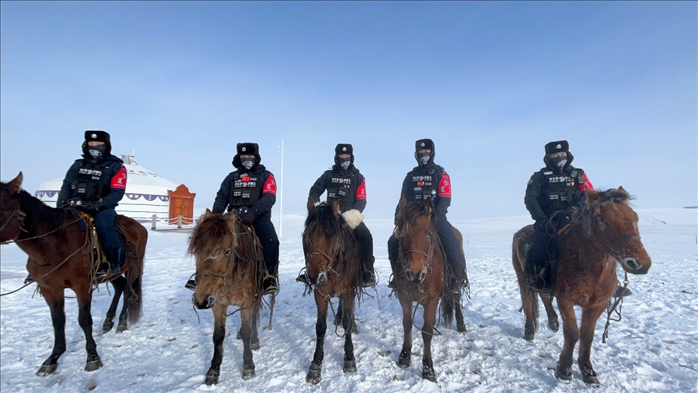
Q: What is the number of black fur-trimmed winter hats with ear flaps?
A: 5